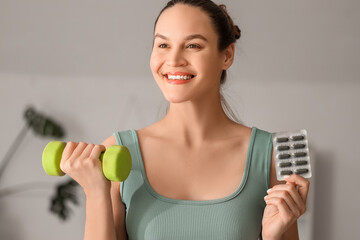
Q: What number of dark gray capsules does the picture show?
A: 10